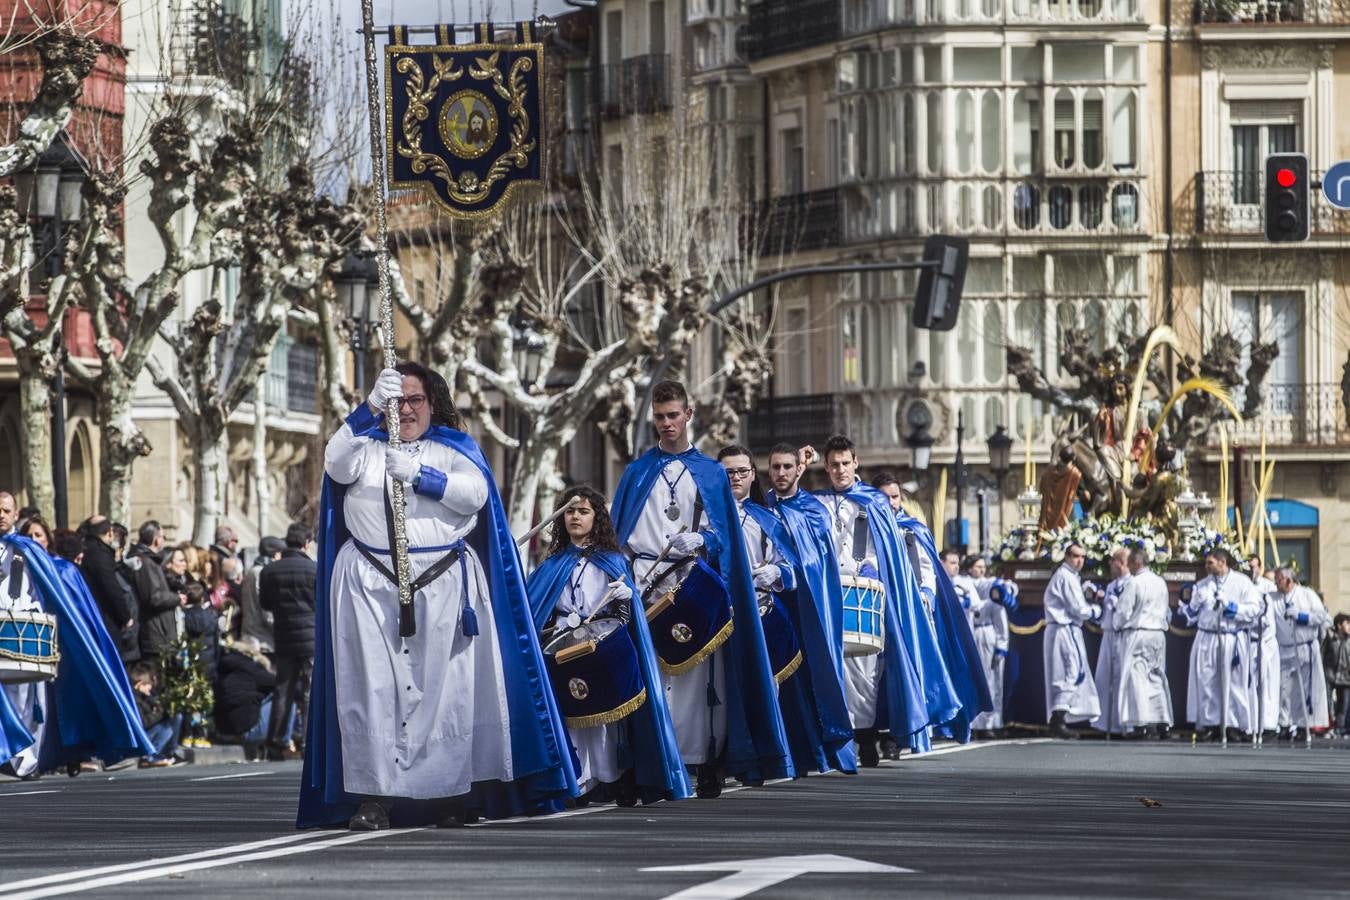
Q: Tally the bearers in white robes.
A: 8